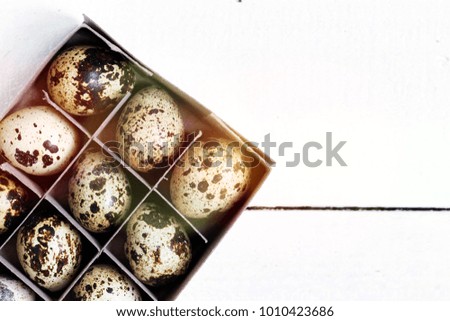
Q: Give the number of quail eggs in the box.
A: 10